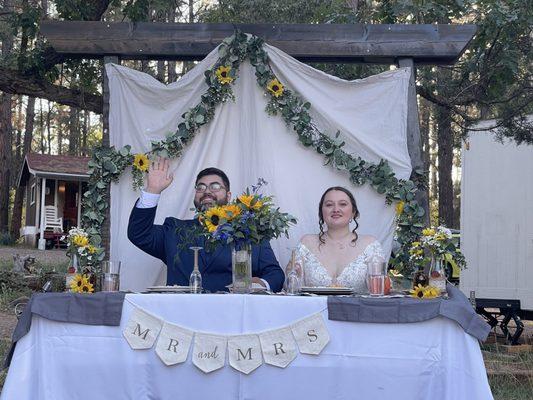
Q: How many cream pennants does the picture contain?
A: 6